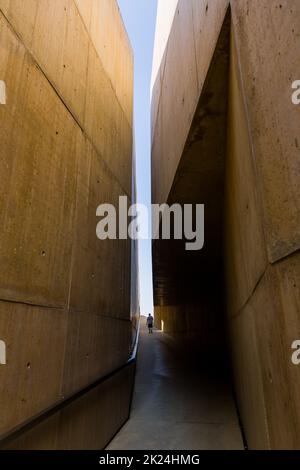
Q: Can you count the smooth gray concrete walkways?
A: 1